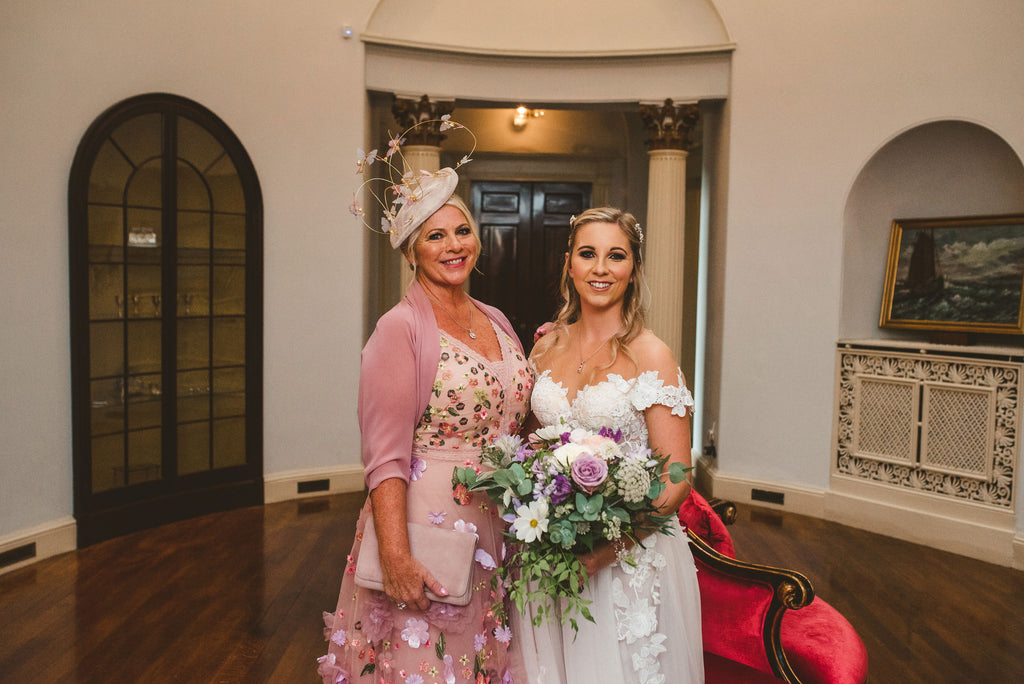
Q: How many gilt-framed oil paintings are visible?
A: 1